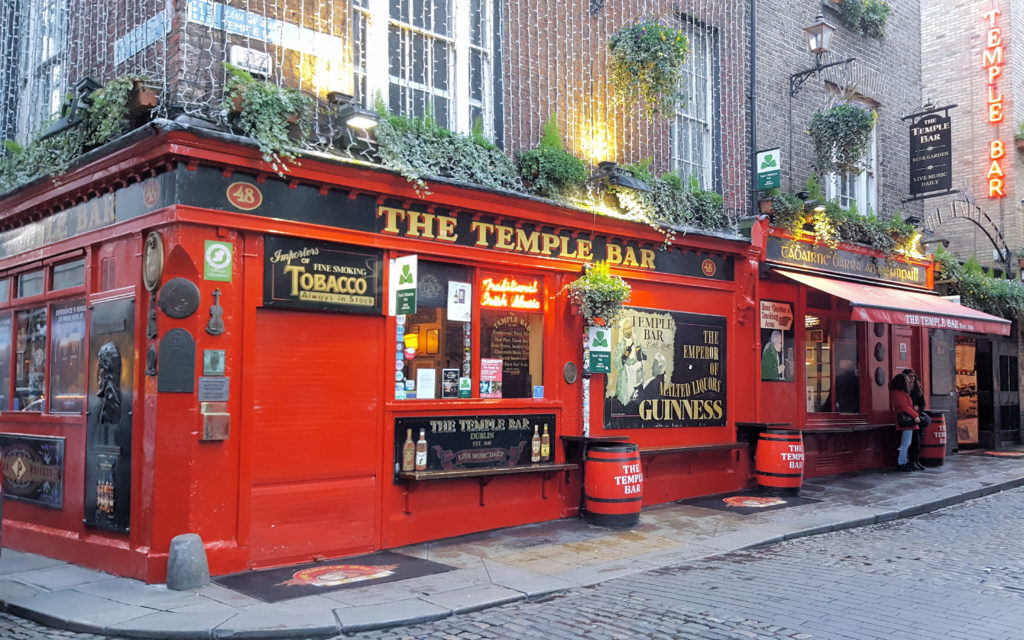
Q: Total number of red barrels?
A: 3